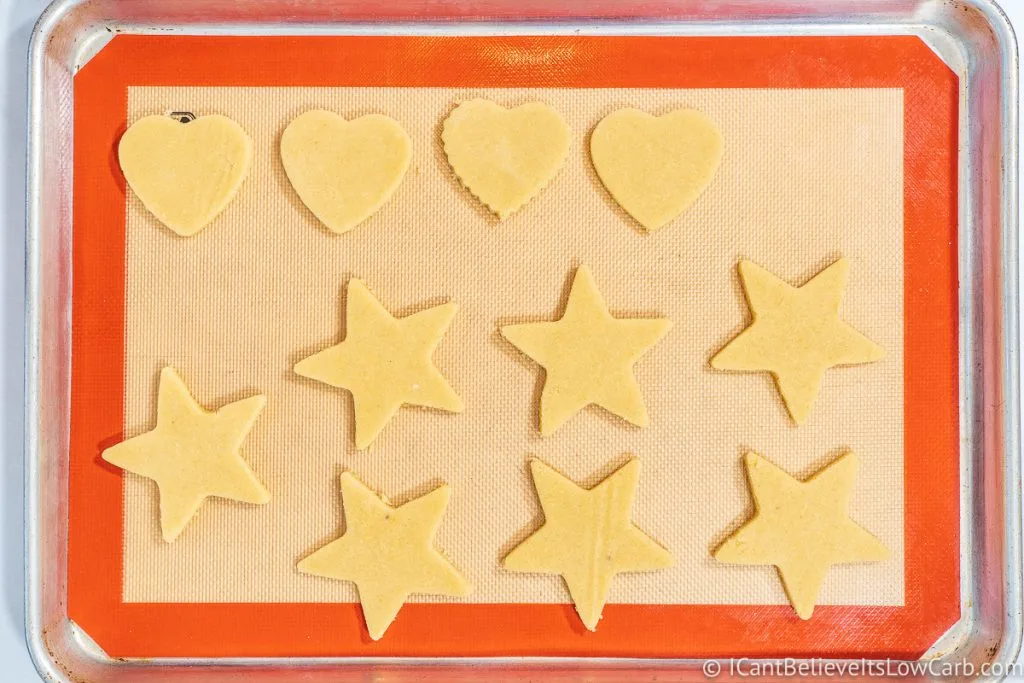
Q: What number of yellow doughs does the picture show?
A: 11